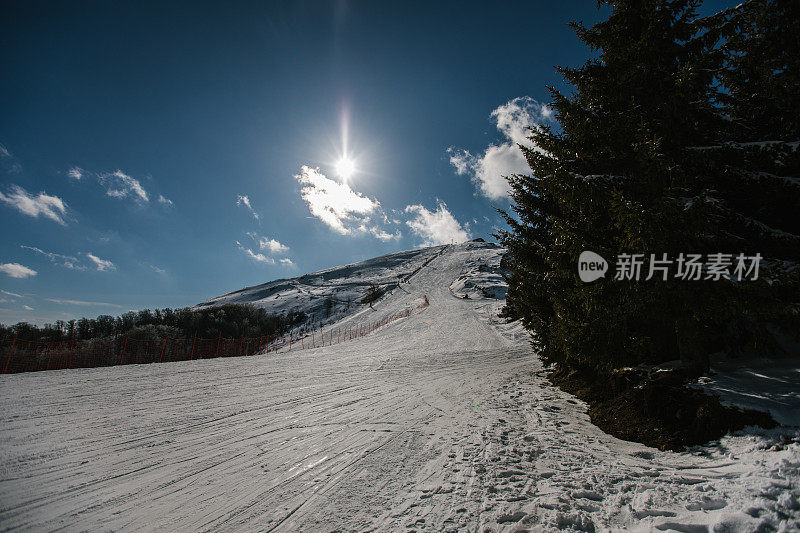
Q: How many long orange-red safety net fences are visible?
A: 1